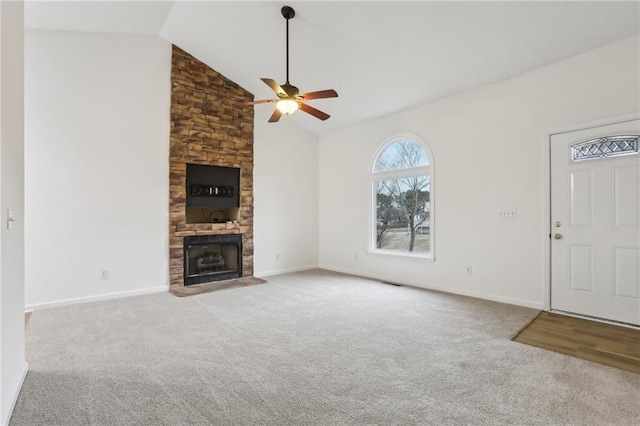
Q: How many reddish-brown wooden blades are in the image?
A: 5